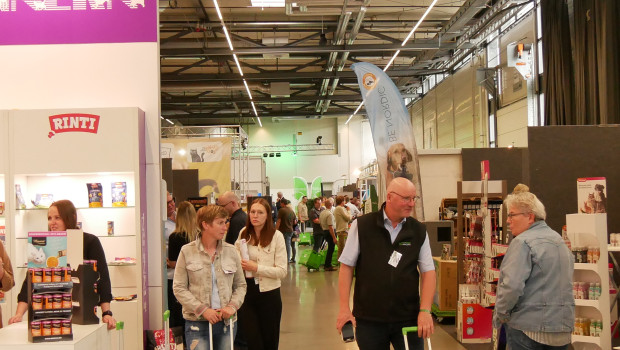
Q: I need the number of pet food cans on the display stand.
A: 12